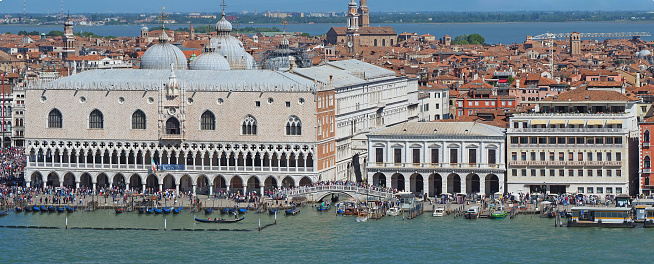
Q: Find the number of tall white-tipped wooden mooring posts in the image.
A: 4